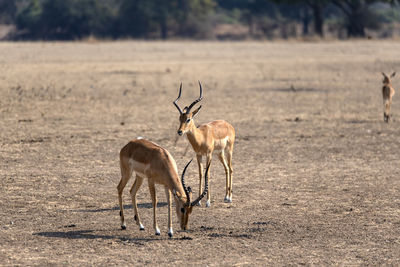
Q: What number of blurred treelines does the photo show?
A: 1